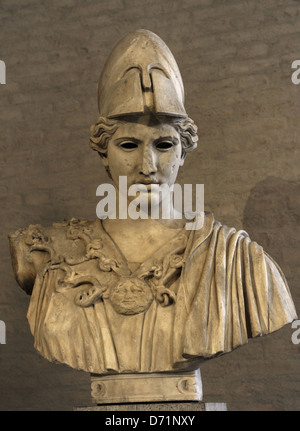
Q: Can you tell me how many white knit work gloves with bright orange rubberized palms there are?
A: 0